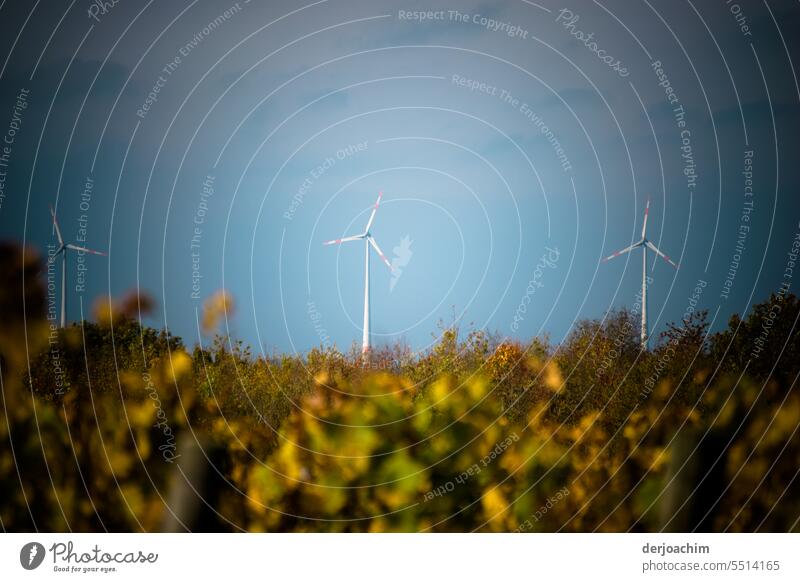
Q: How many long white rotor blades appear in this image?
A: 9